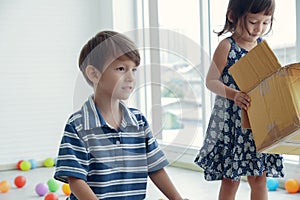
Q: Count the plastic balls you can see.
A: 12